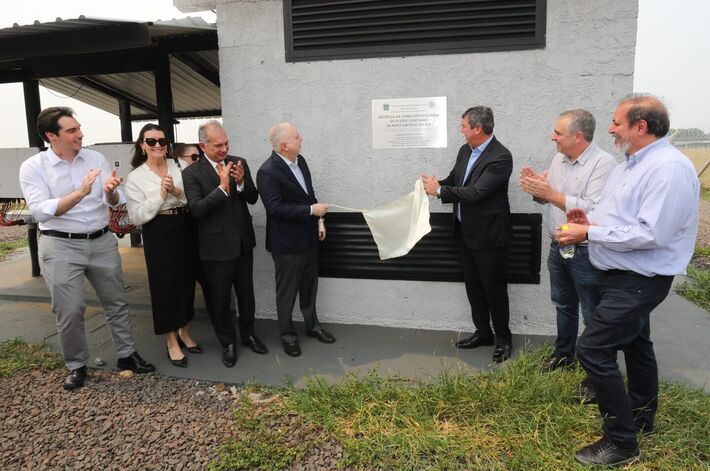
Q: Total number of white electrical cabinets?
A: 2